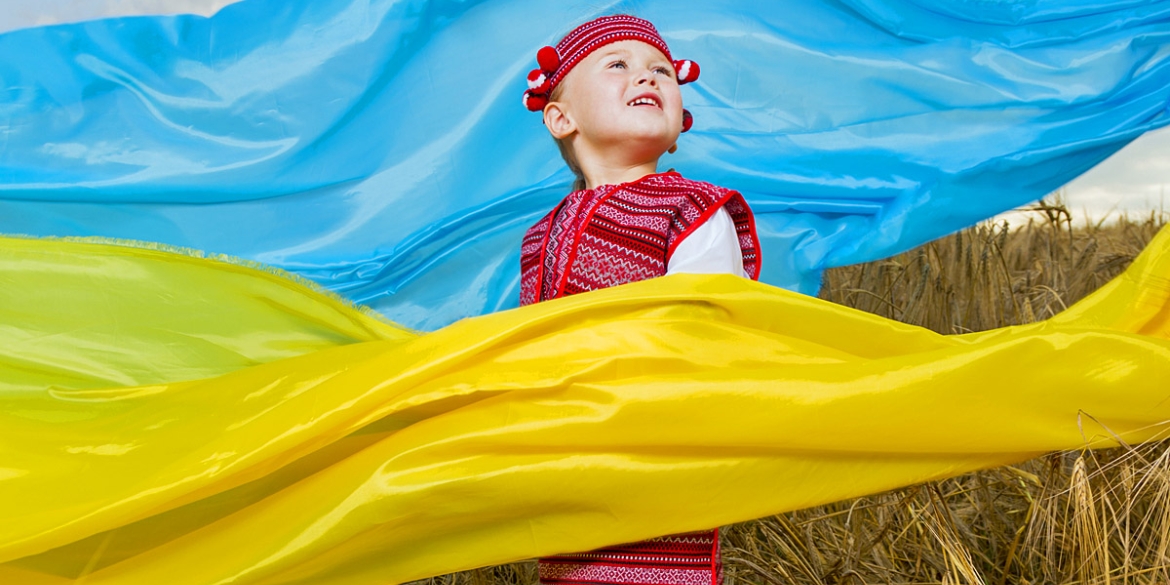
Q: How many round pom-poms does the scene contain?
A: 5